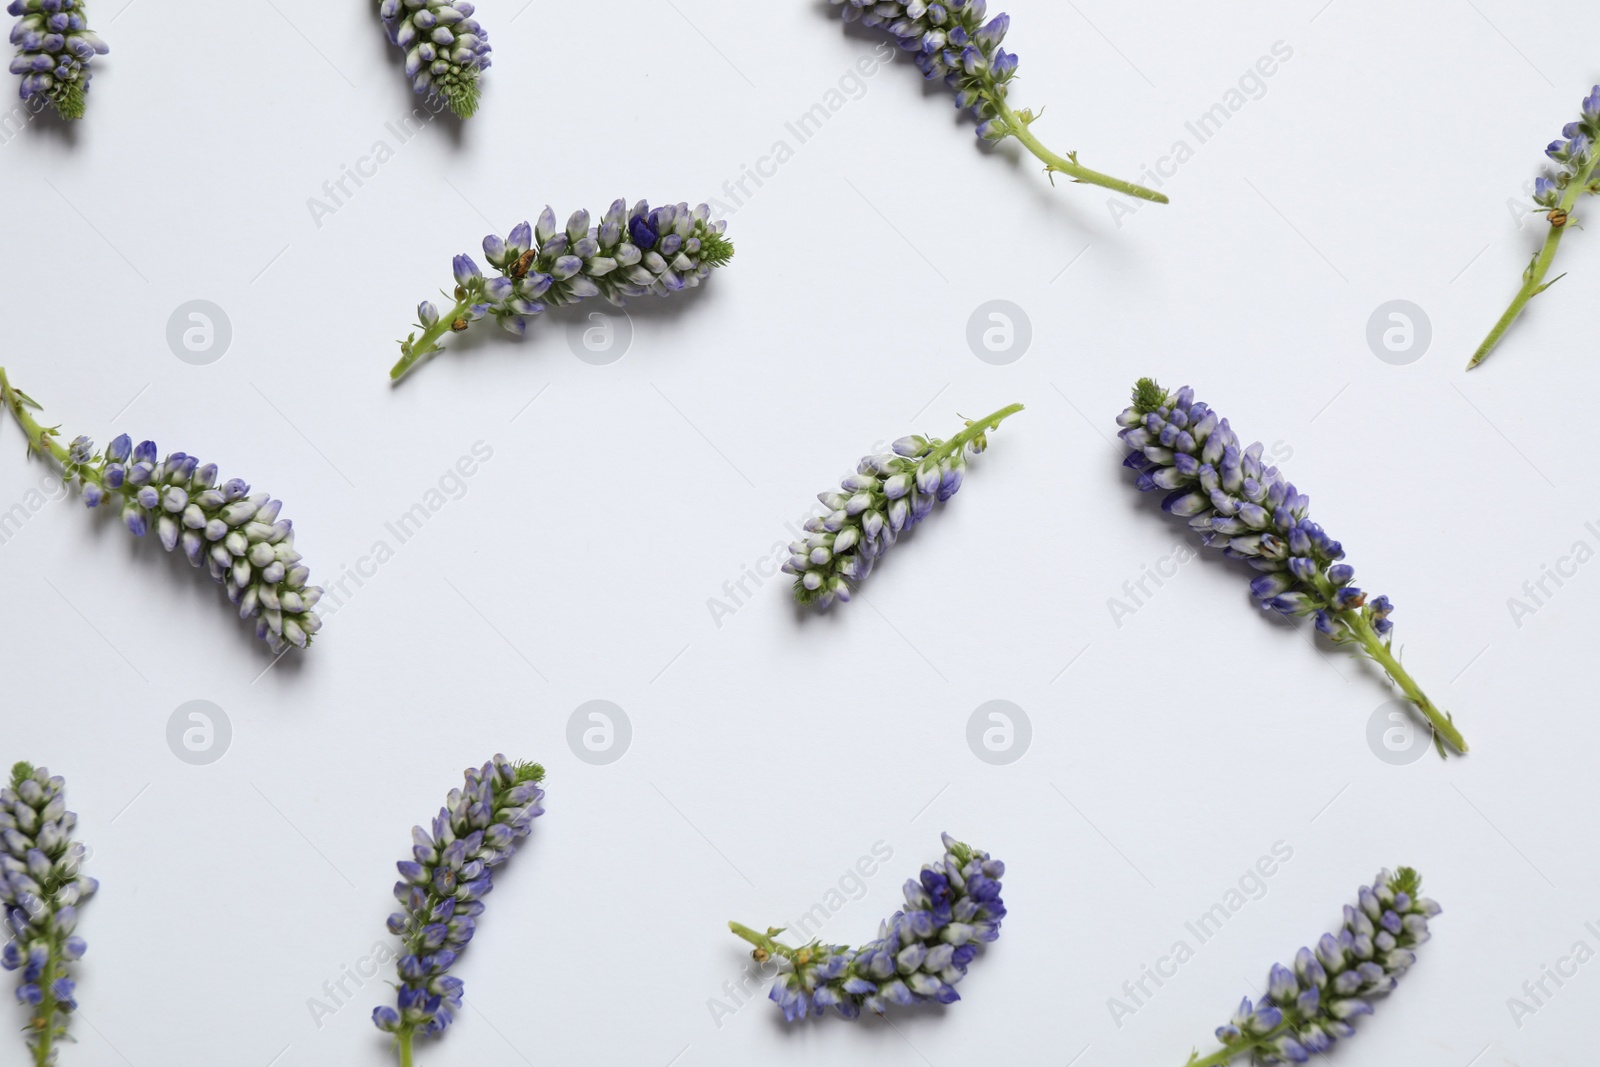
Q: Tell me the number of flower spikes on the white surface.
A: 12